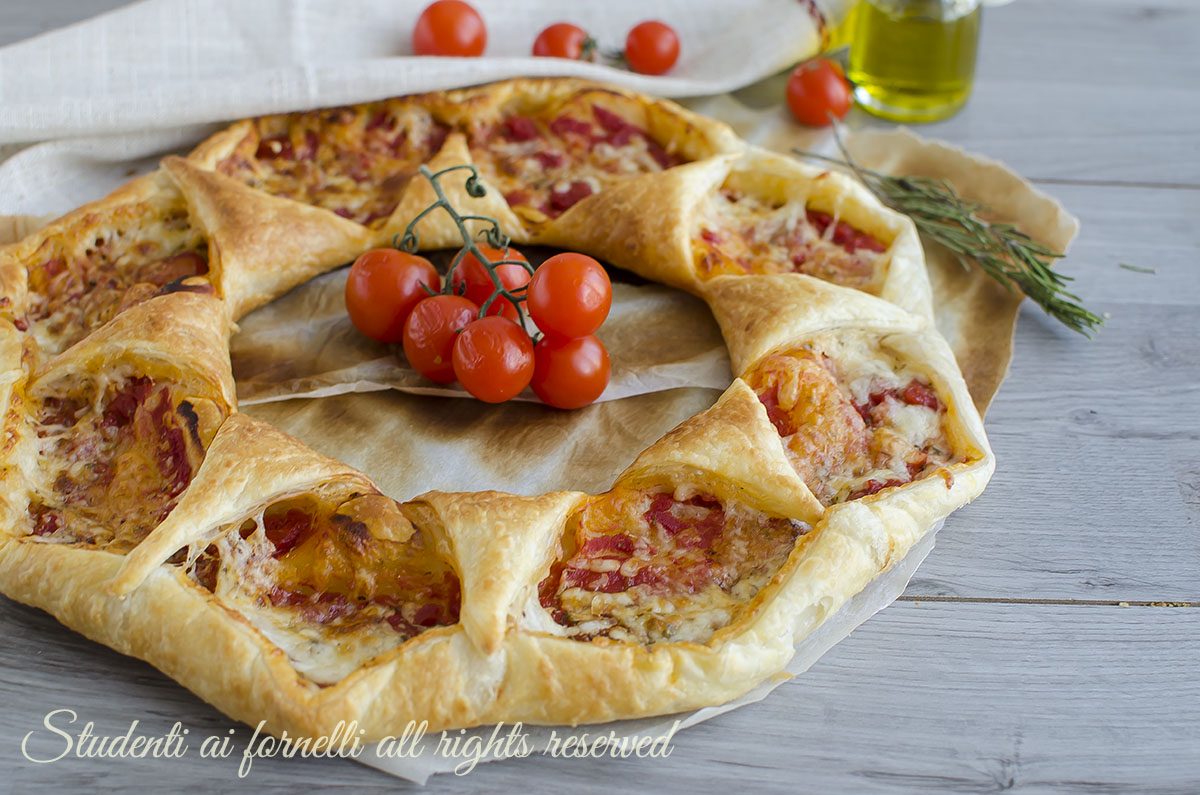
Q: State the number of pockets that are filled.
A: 8